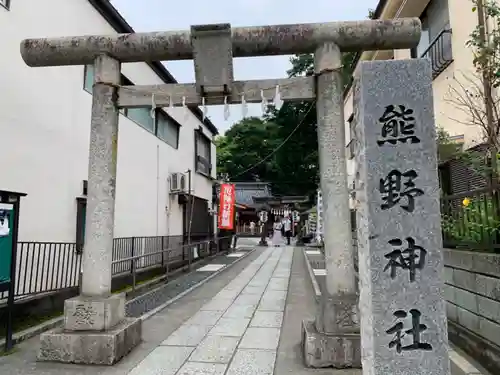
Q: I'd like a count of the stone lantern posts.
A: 2